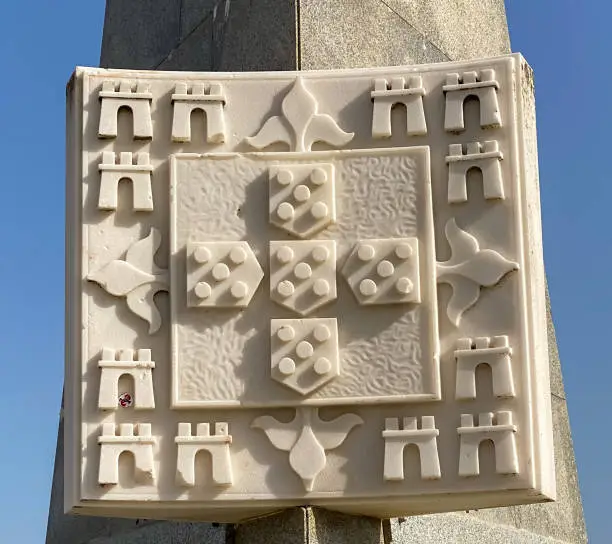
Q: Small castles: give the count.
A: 12